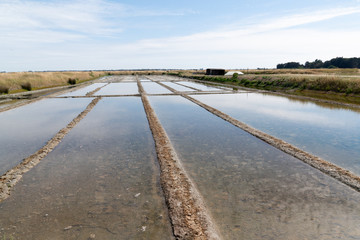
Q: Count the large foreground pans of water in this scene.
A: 4